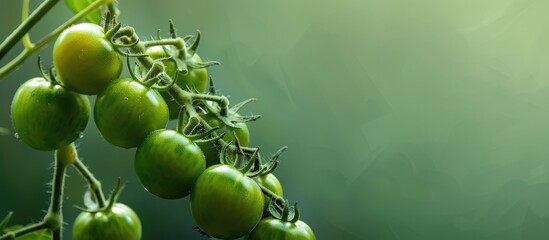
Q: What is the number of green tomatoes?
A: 10